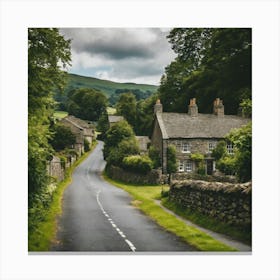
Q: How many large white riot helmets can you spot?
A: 0